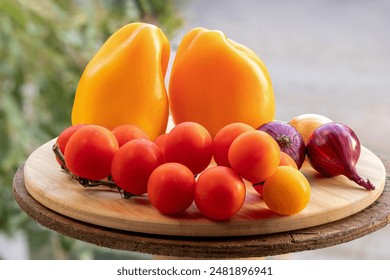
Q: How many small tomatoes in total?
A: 12